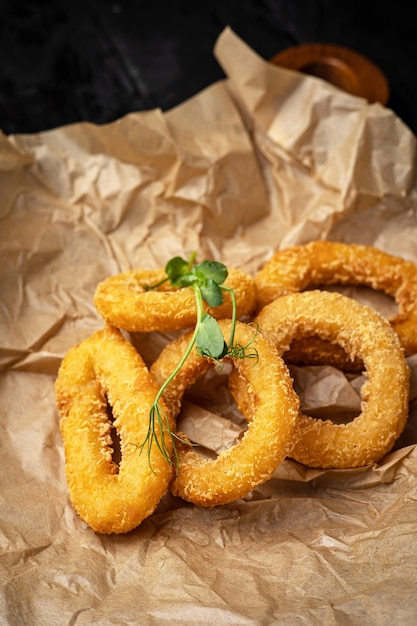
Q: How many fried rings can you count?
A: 5